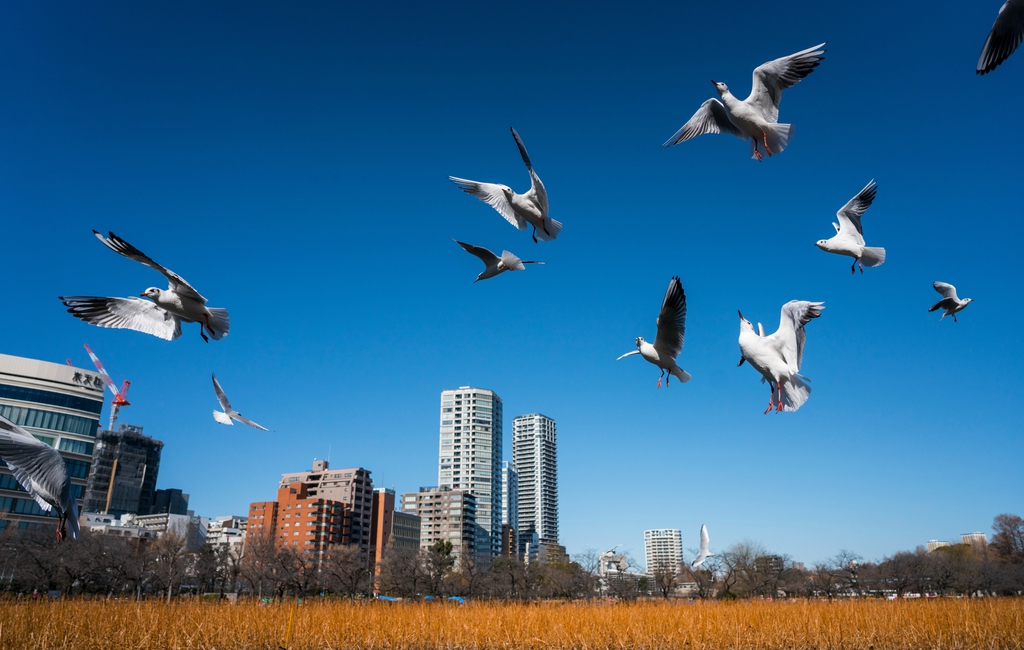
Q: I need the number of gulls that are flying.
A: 12